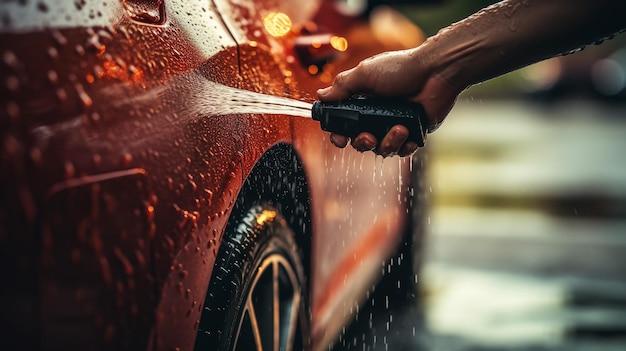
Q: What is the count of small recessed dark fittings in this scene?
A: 1